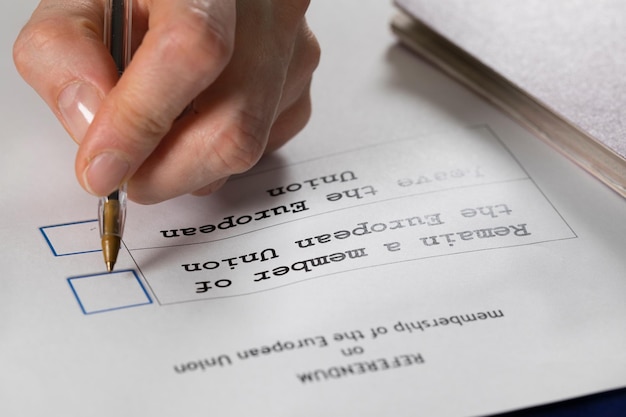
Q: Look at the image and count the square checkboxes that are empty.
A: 2